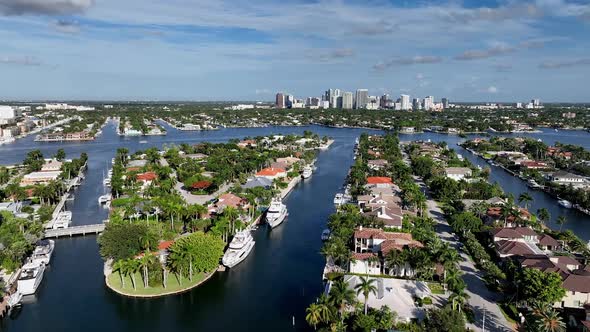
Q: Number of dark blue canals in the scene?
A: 3